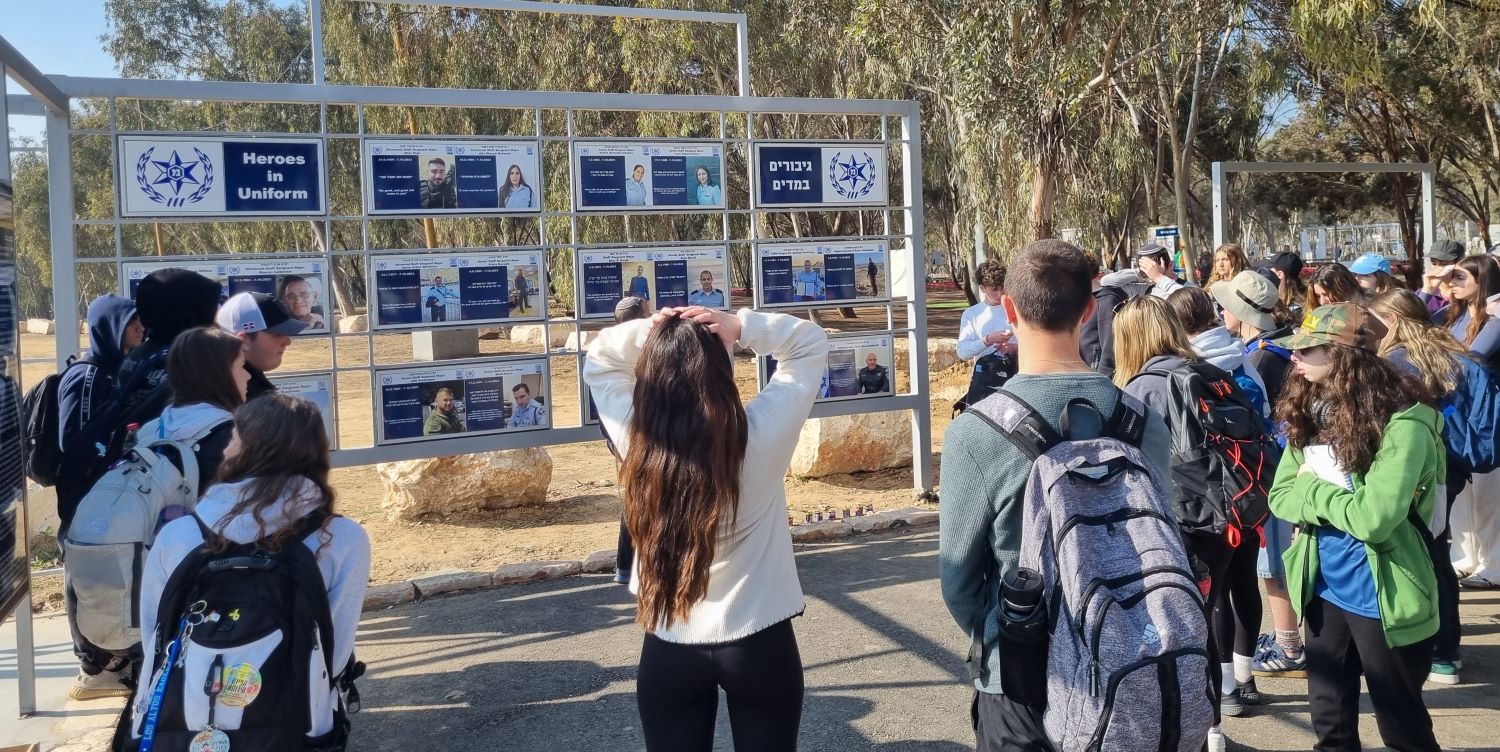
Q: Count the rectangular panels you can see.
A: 12